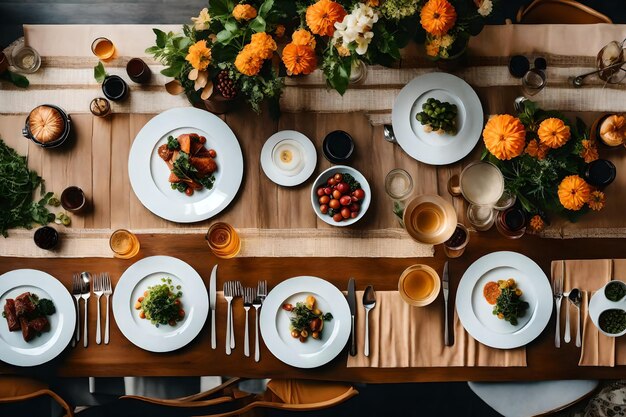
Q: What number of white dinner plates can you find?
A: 6